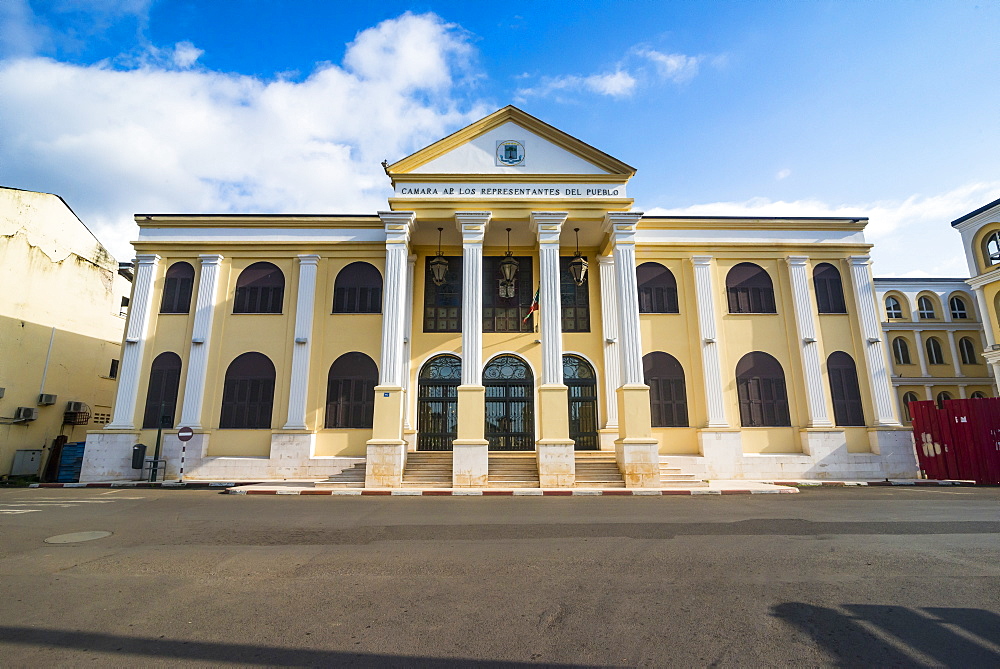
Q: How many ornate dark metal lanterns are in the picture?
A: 3